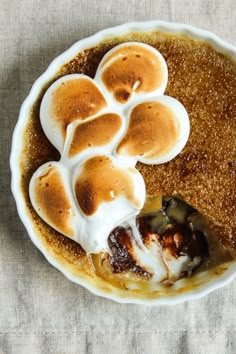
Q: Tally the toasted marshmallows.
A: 6